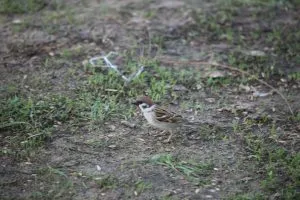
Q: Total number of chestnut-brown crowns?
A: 1